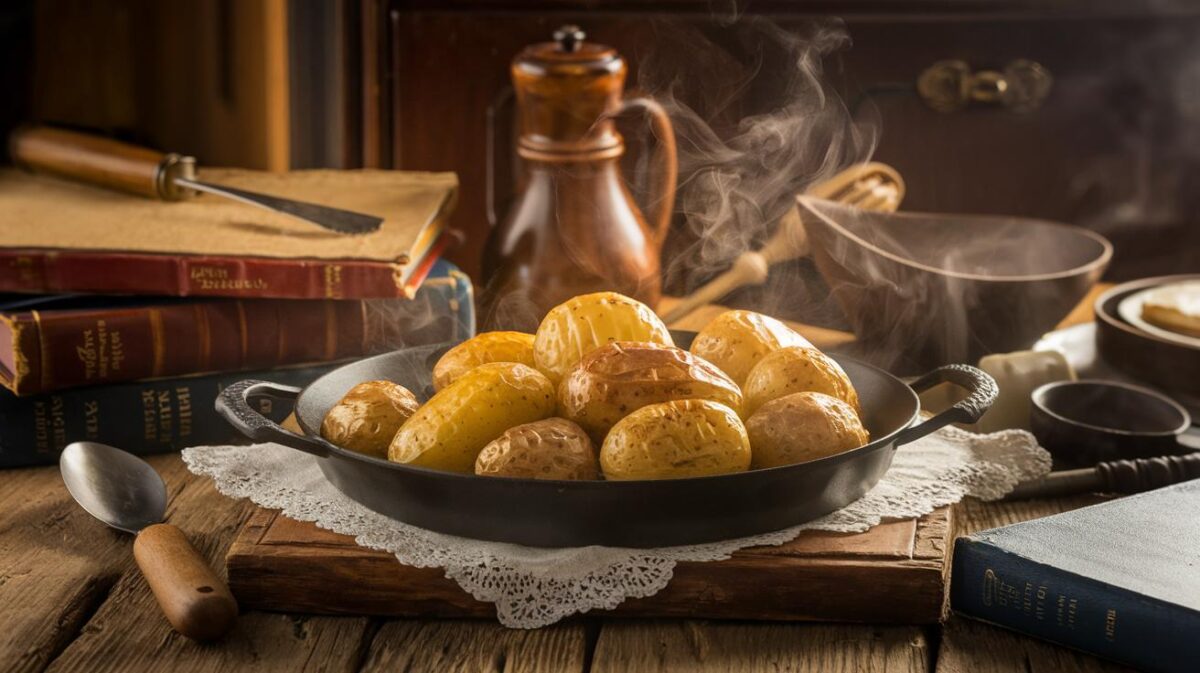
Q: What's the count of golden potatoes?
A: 10